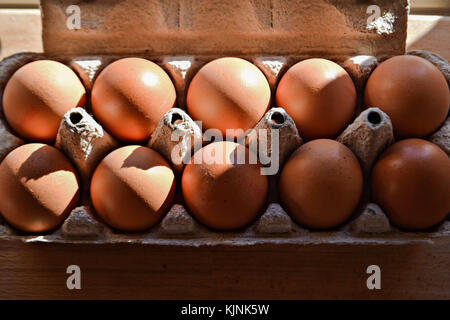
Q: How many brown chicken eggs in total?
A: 10